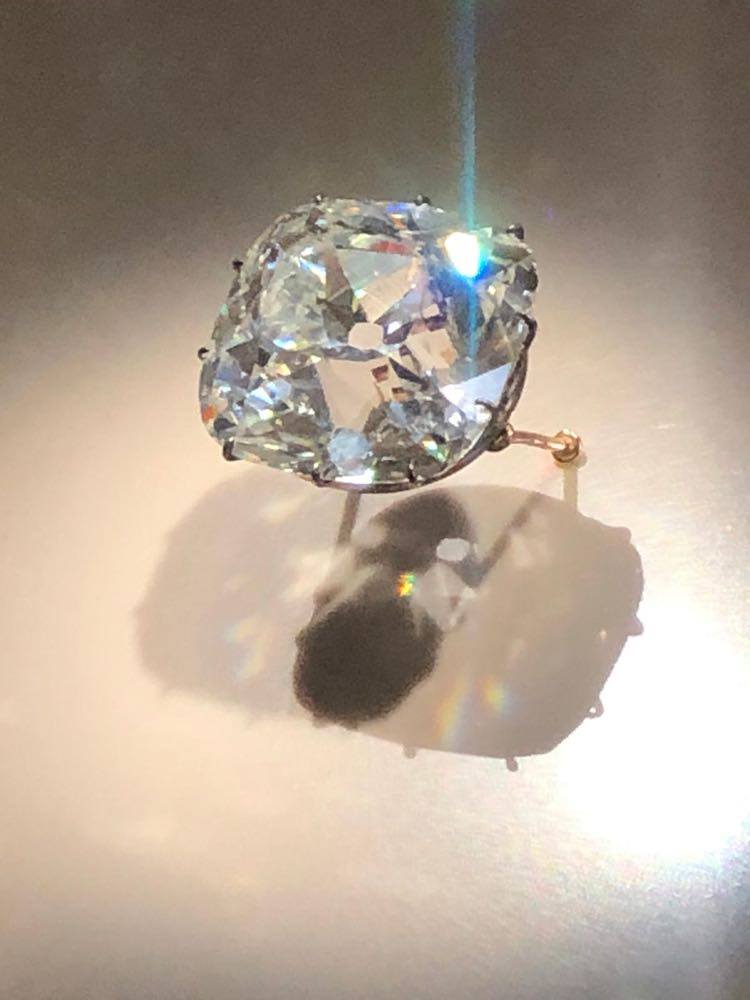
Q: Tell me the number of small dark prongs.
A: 10